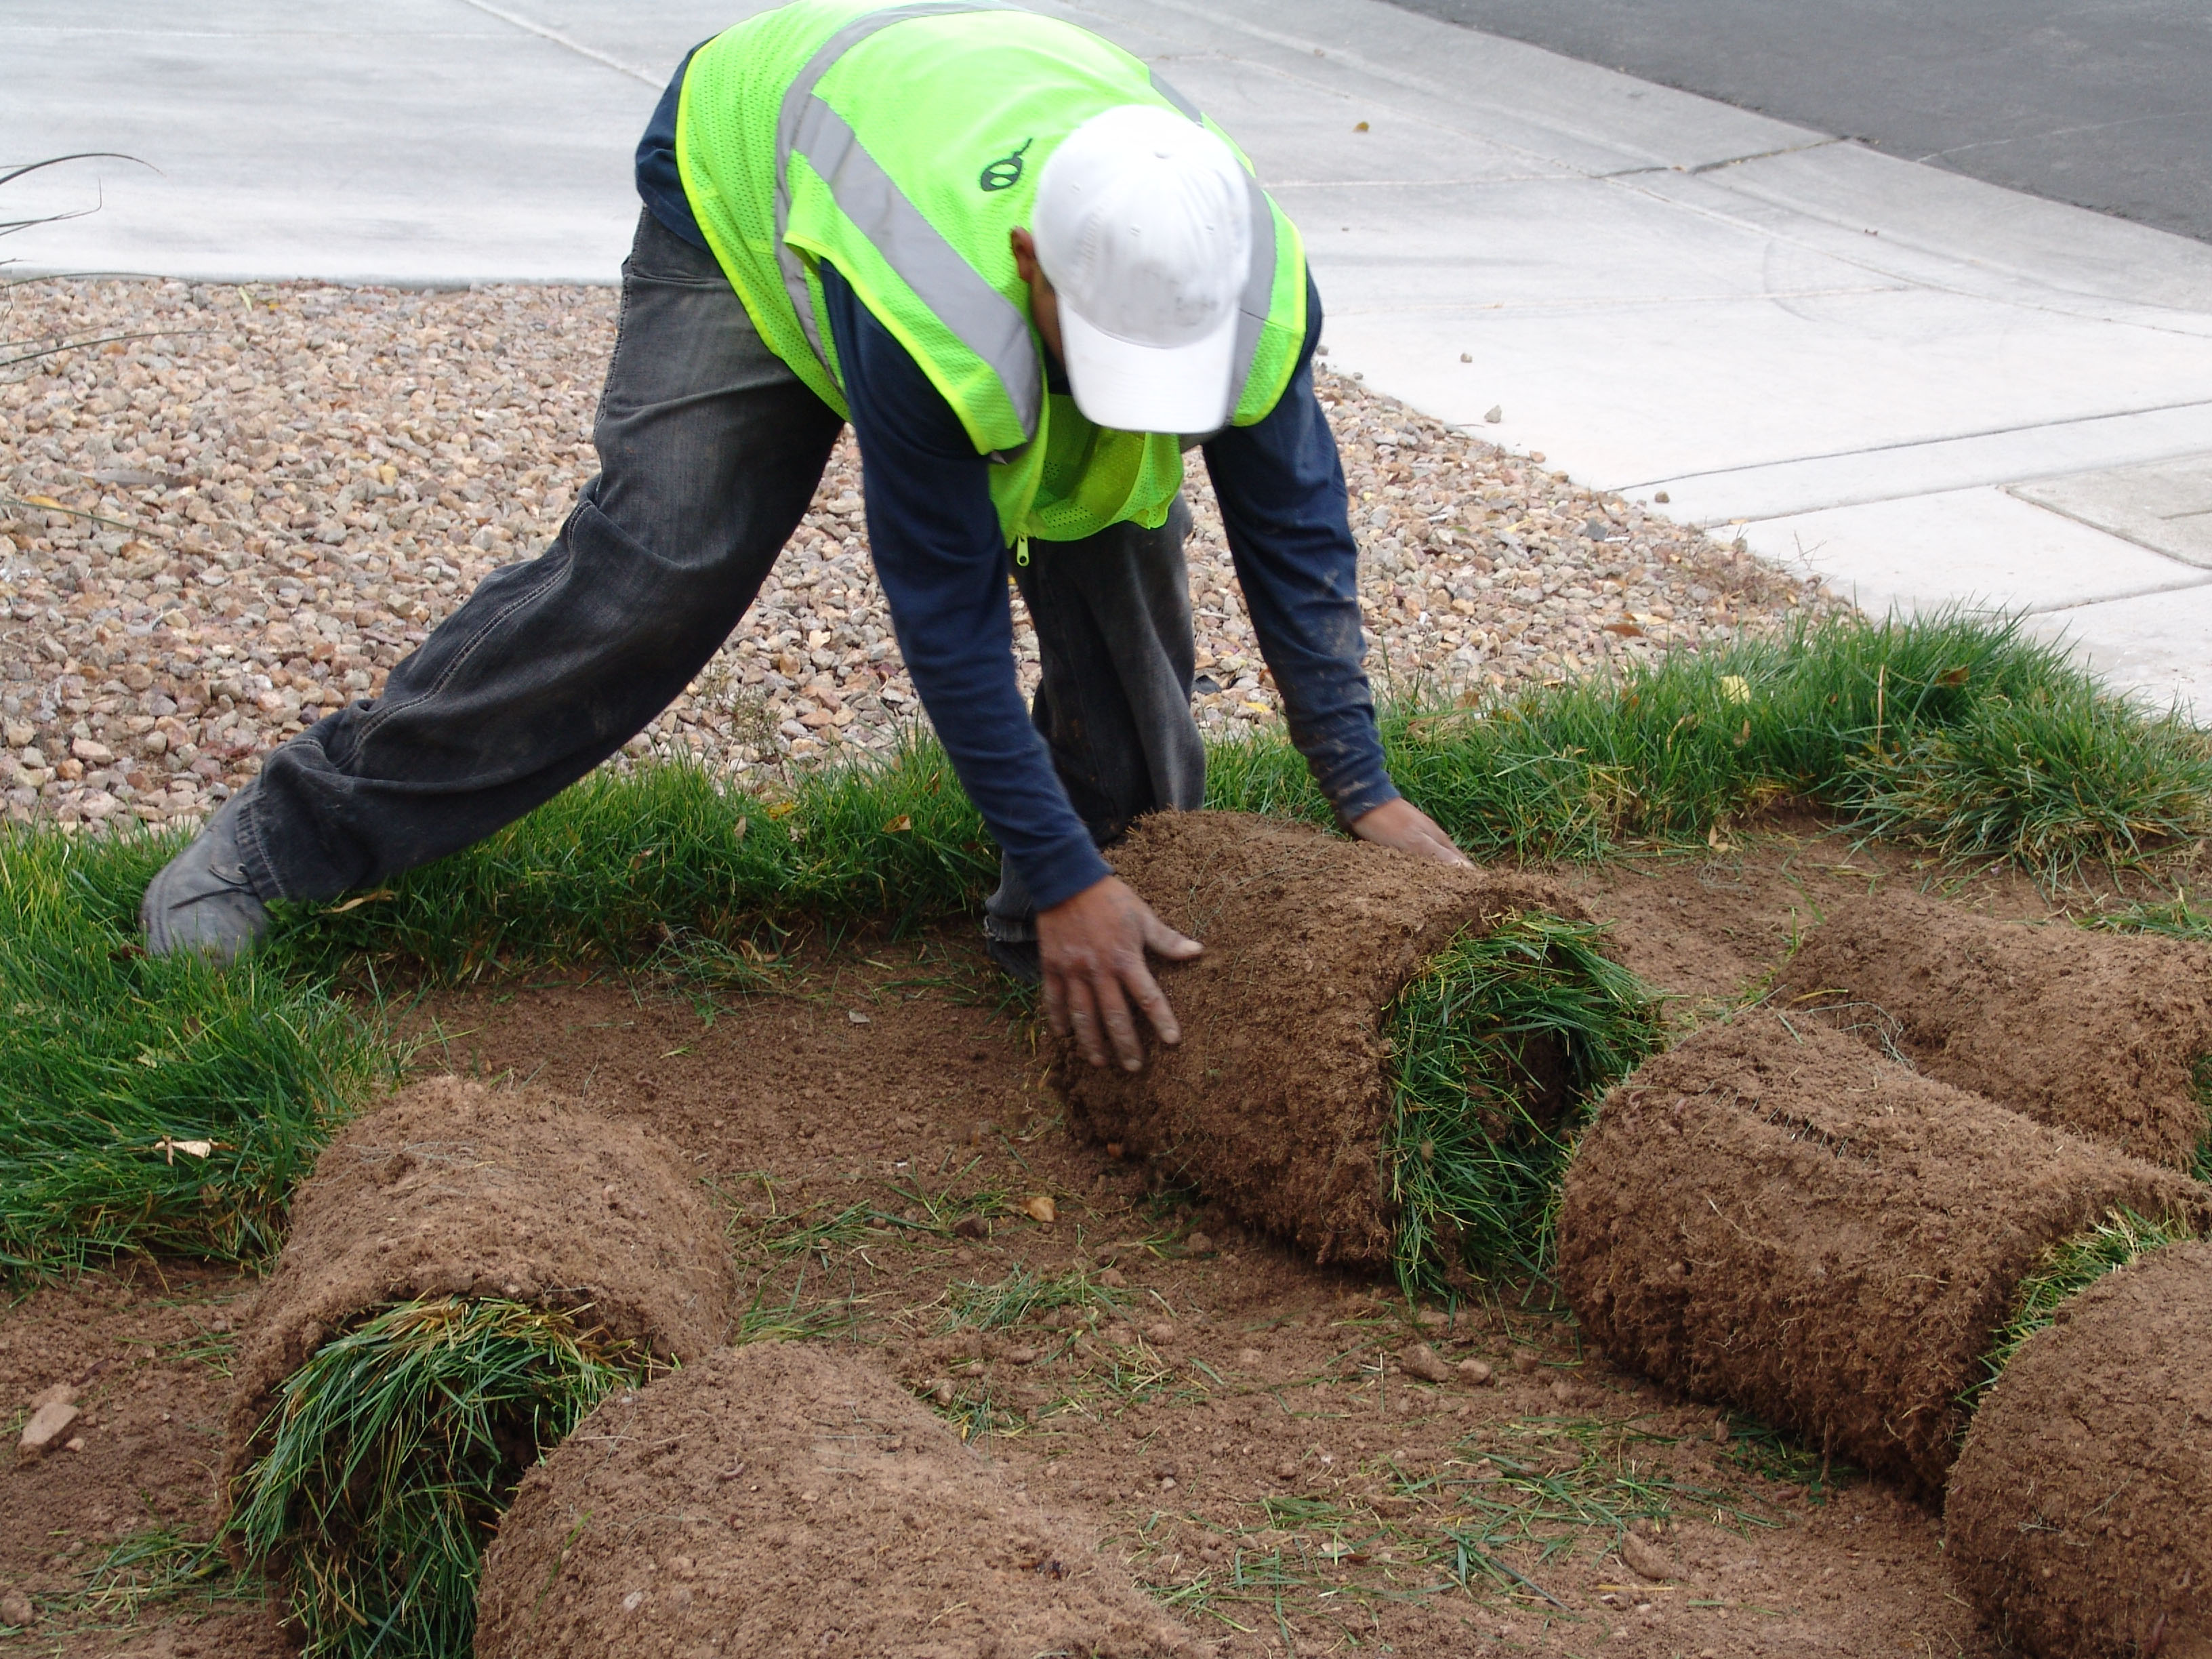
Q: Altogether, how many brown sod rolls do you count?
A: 6